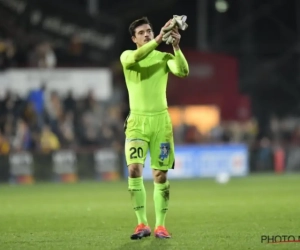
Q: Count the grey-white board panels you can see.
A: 3